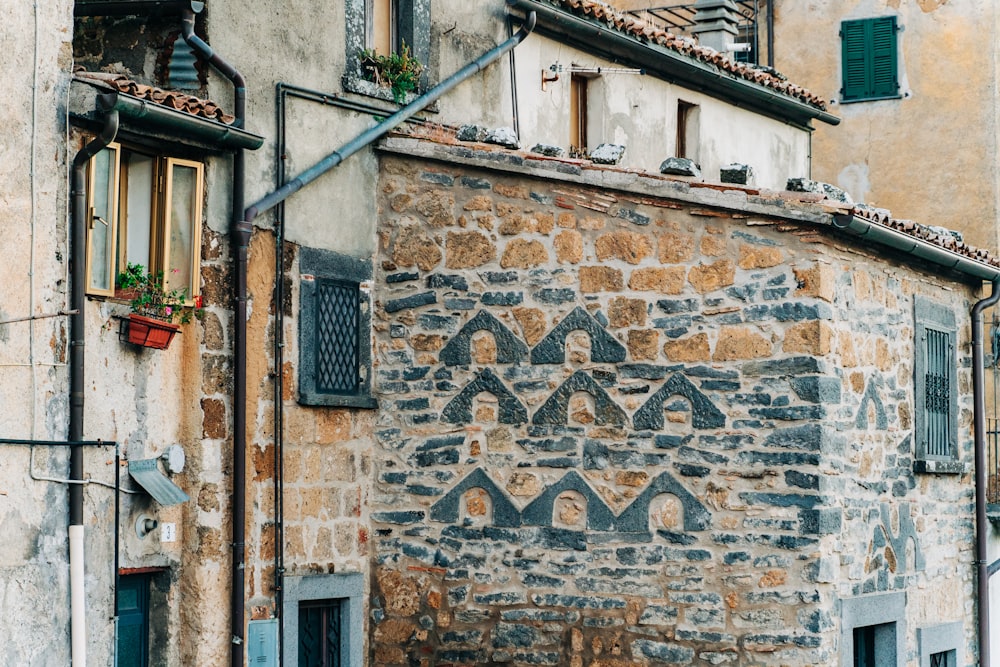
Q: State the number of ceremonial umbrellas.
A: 0